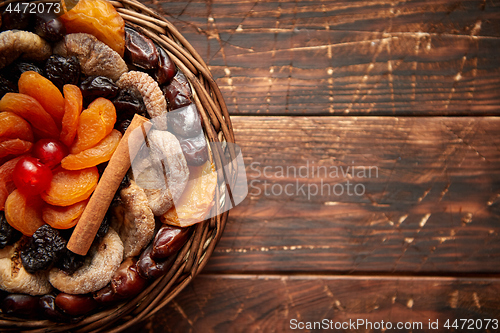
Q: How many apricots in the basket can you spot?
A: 11